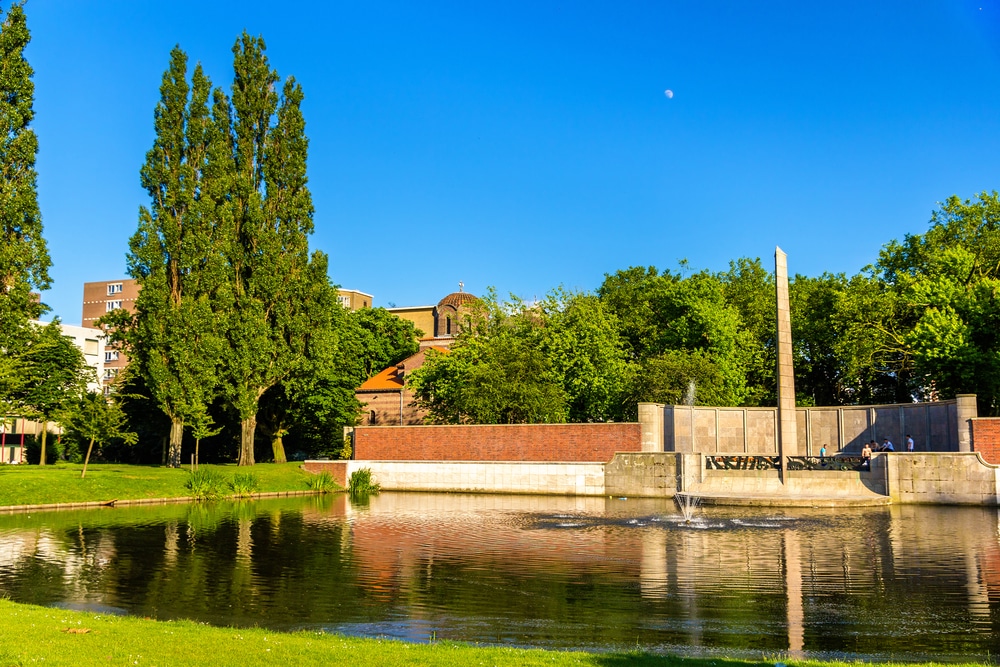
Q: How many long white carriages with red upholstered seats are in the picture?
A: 0